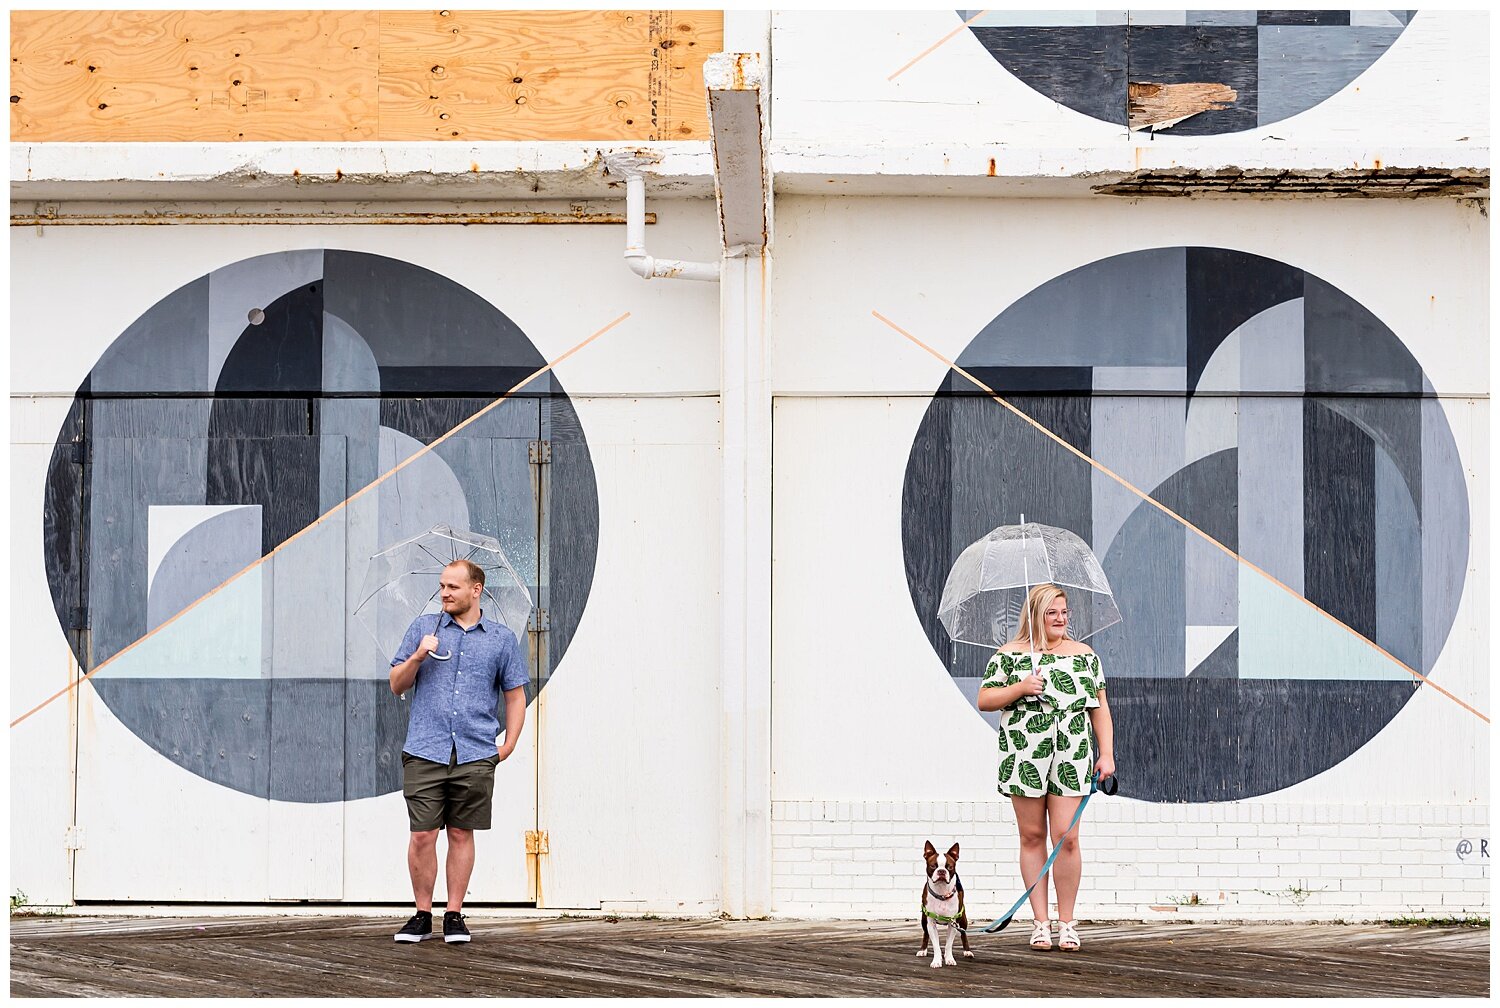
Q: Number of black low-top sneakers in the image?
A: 2